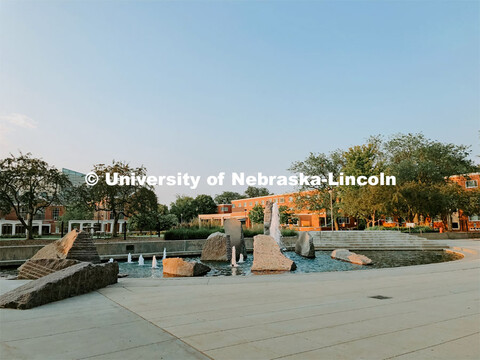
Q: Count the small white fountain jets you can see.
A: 7